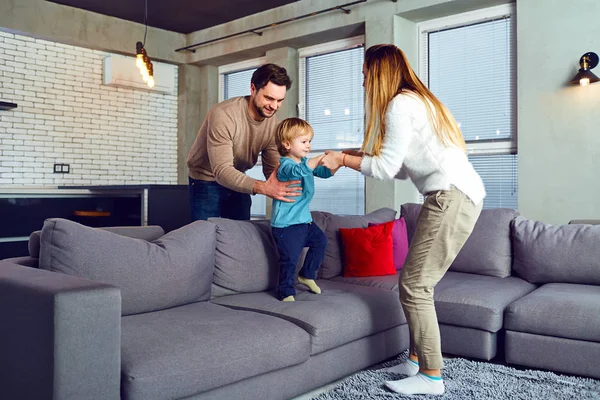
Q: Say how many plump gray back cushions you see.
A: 5